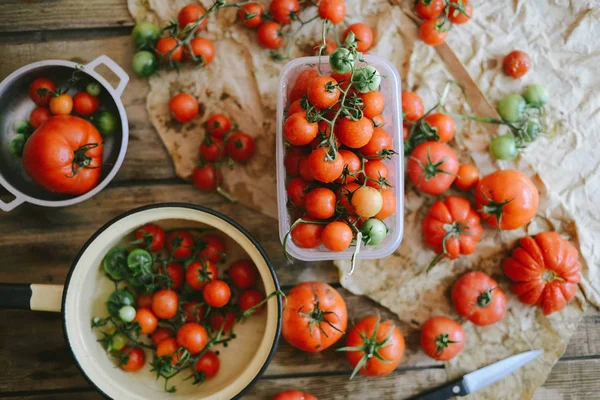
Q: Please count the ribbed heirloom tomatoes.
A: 2